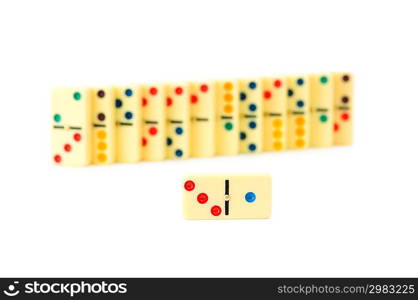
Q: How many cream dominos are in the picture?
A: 13